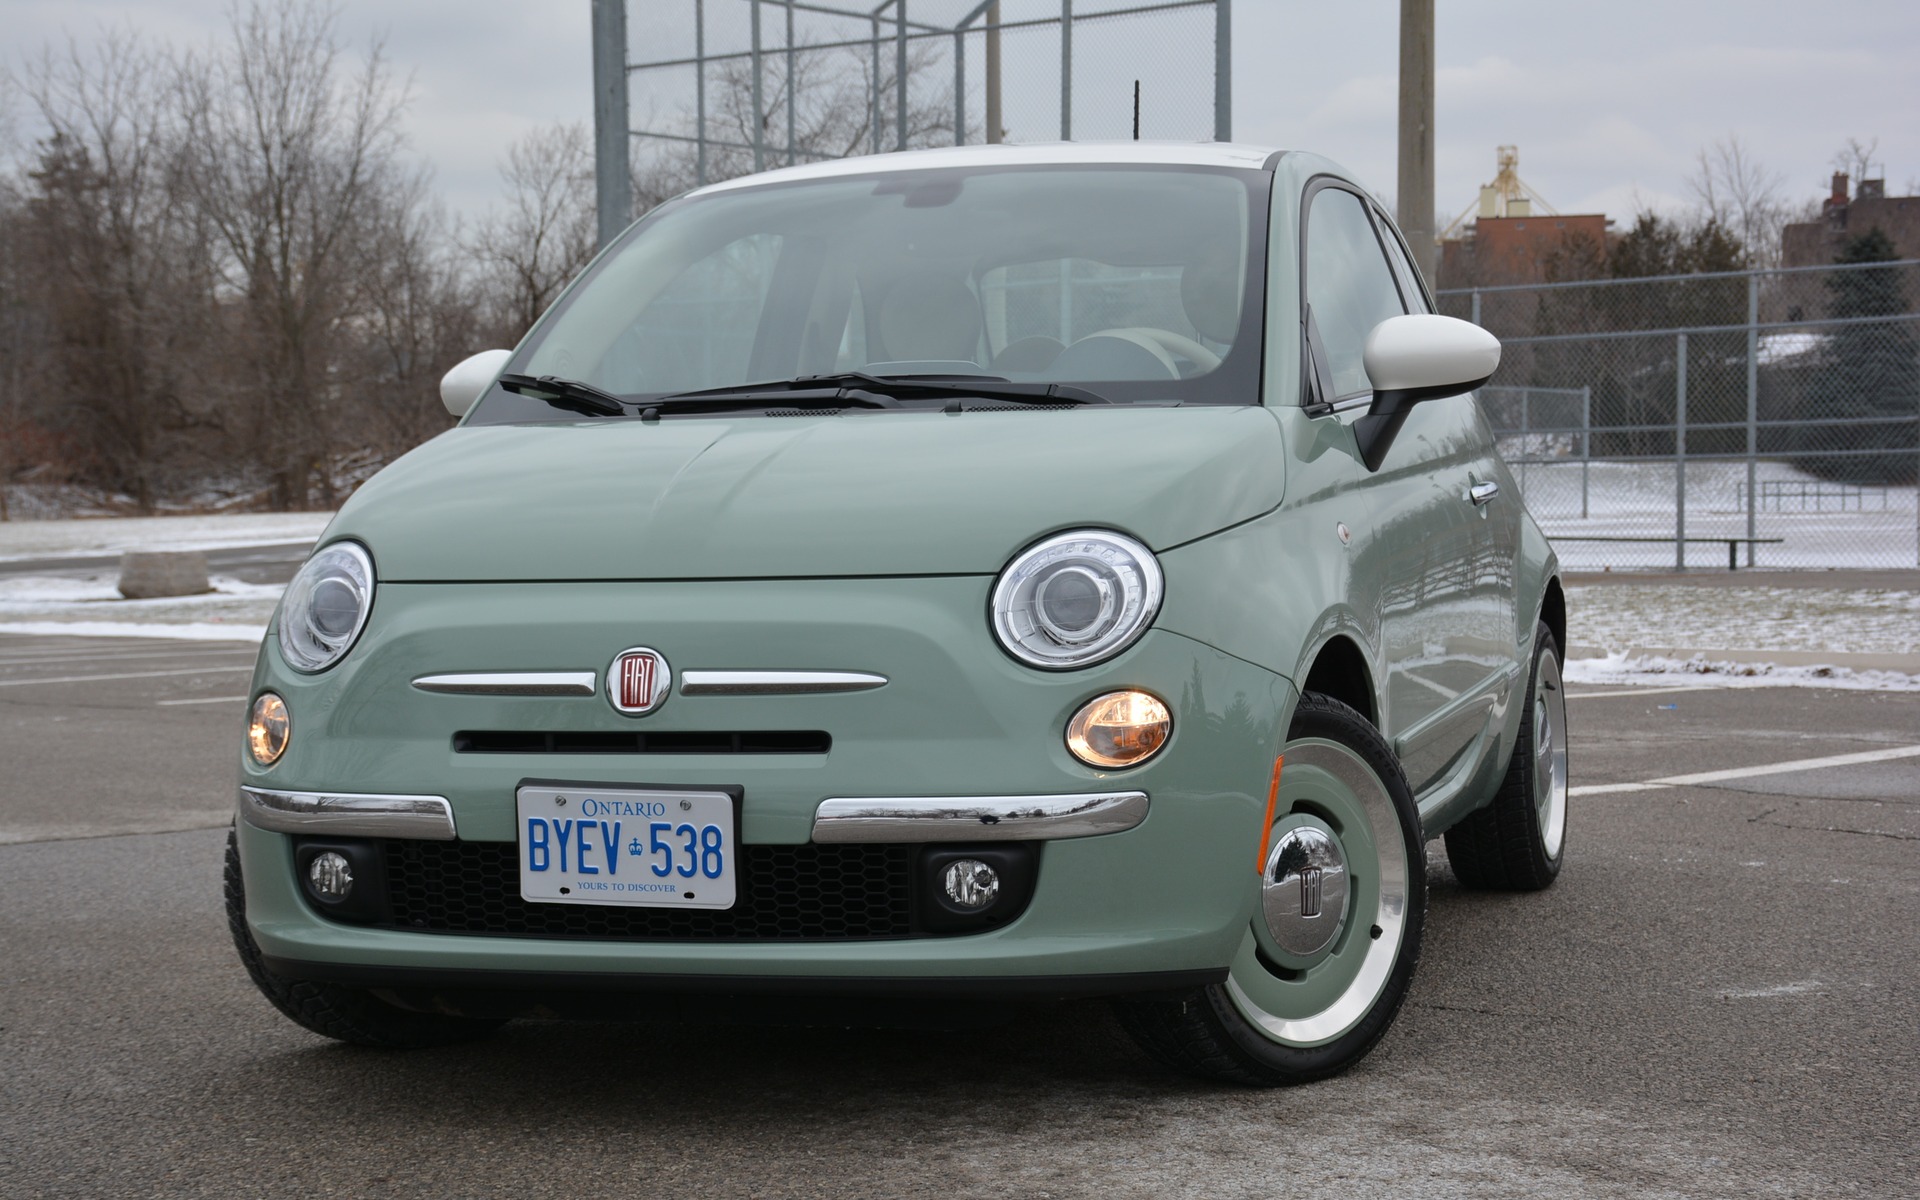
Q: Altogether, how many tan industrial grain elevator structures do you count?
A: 1